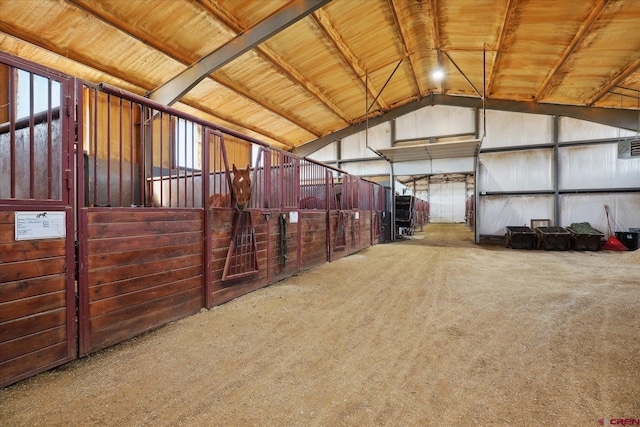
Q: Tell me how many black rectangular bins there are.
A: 3